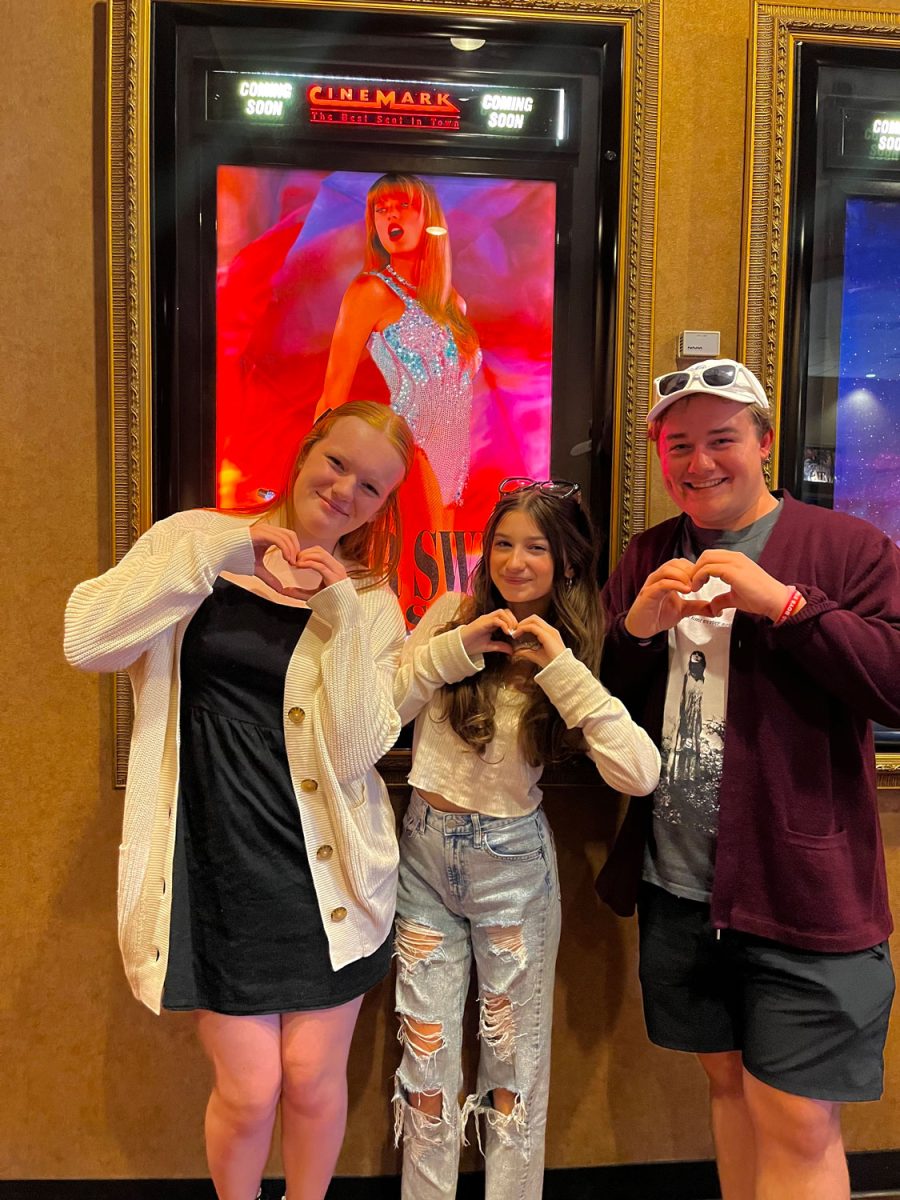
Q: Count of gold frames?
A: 2